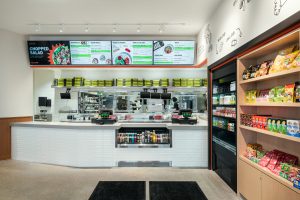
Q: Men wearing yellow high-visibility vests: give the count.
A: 0